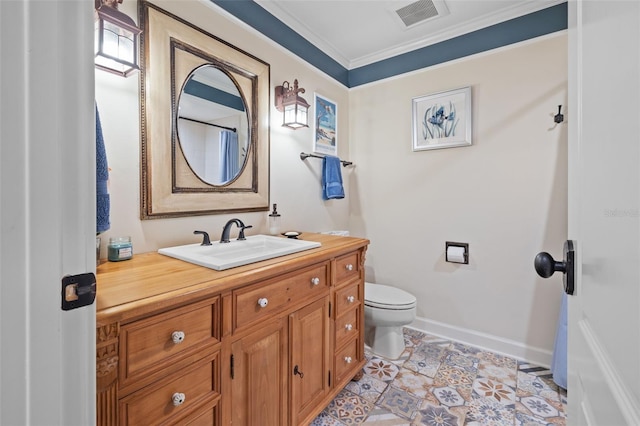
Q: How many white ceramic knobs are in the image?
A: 8